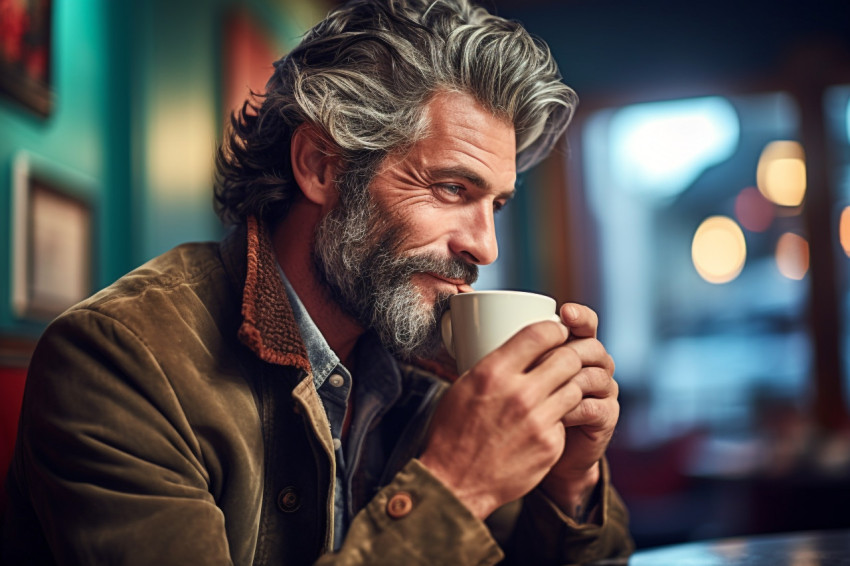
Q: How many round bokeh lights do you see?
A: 5